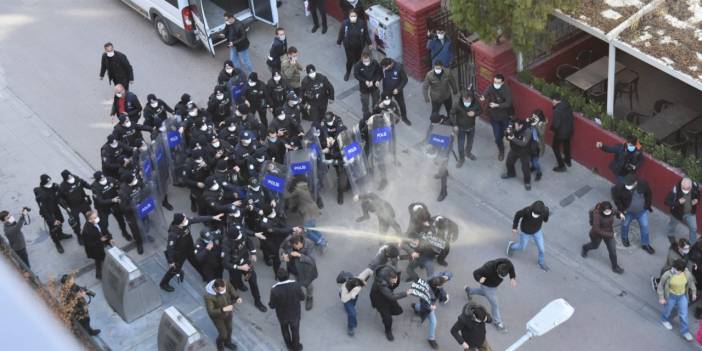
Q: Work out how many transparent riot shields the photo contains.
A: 11